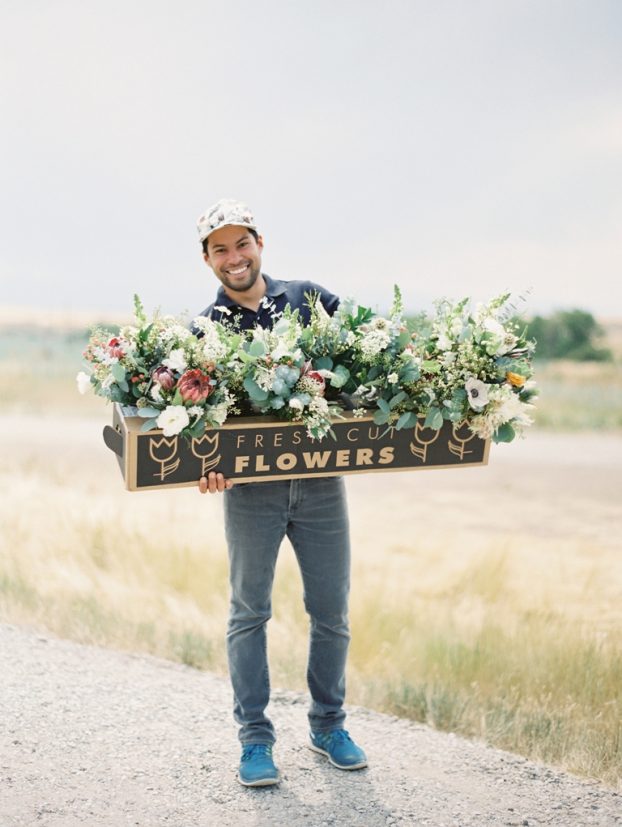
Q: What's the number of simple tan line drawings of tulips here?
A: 4